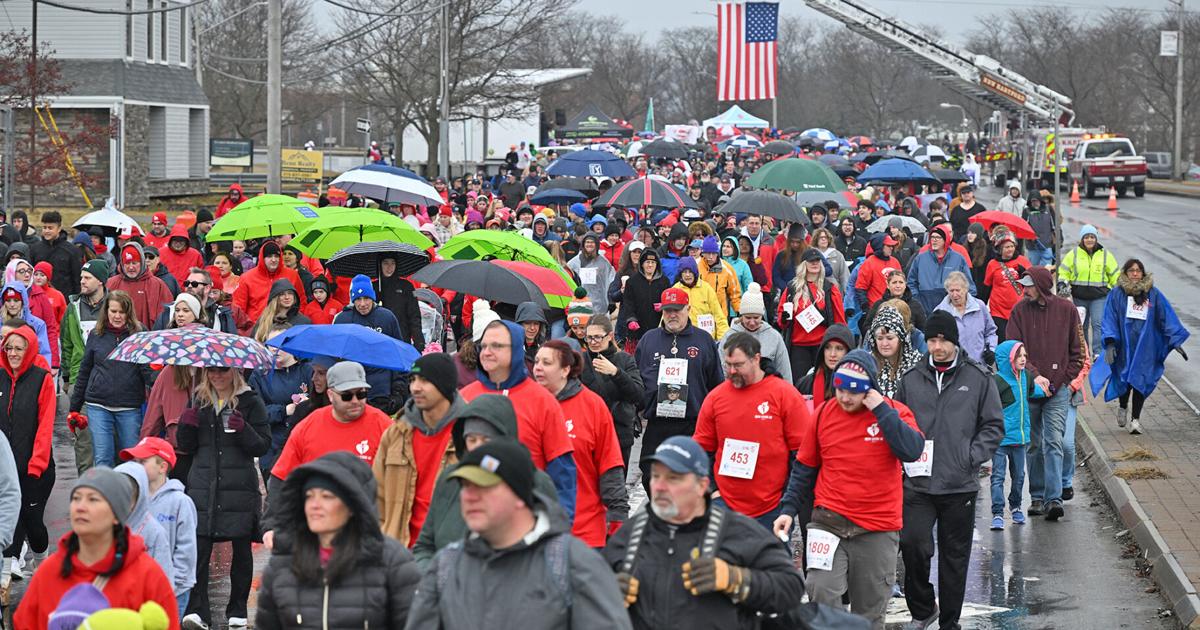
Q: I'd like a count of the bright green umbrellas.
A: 3